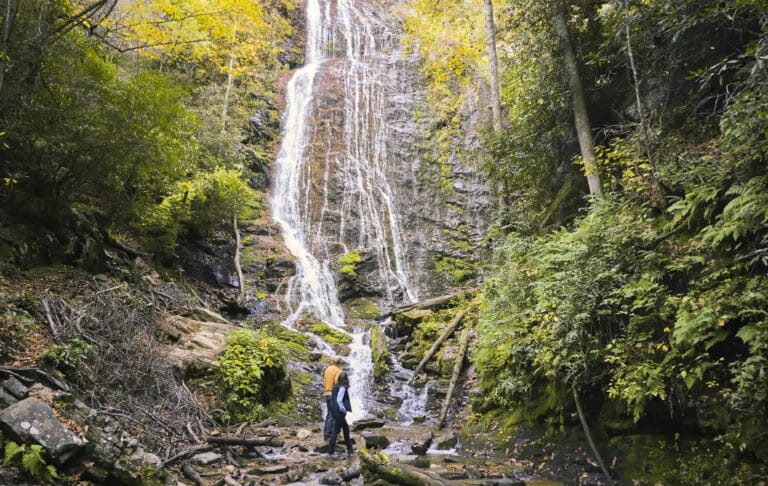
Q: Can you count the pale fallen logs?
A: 3